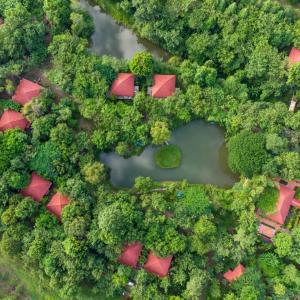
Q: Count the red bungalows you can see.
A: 11